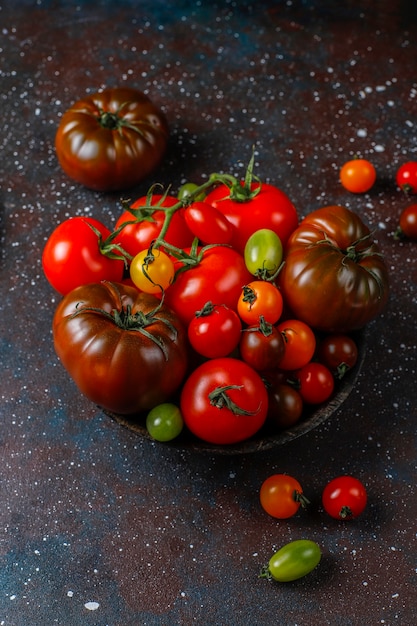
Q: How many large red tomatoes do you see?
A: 5